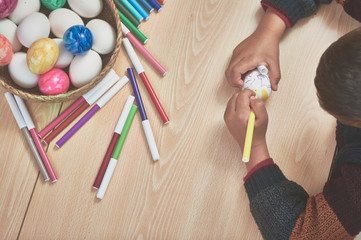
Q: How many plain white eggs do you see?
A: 9